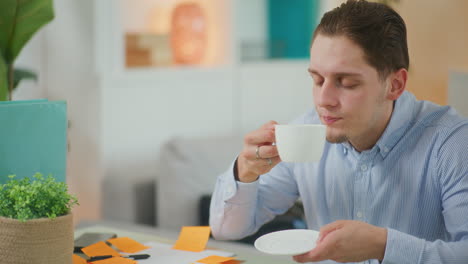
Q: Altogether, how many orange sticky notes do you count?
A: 6